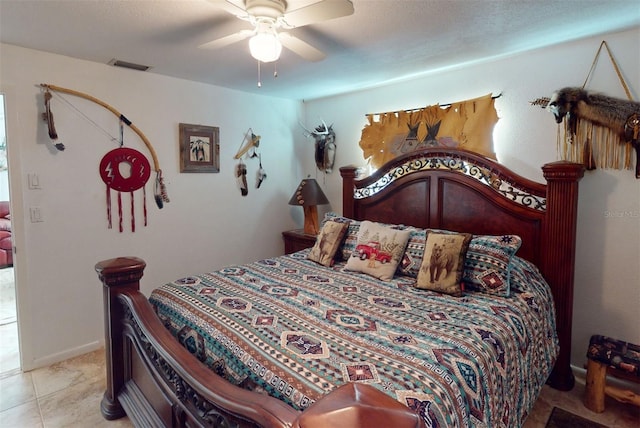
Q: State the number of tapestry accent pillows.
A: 3